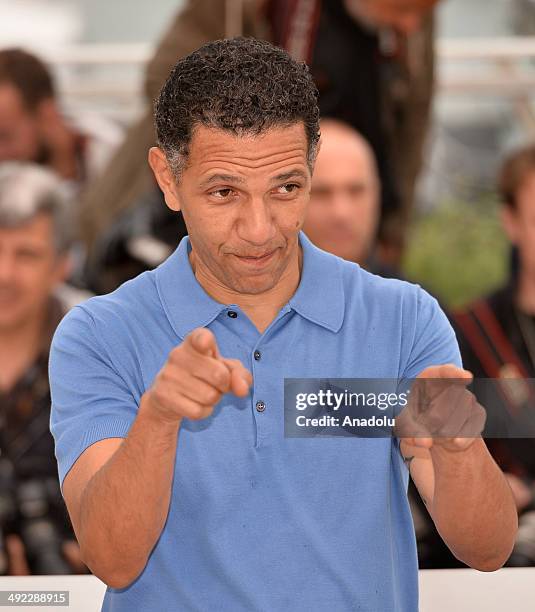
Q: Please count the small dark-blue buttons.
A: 3